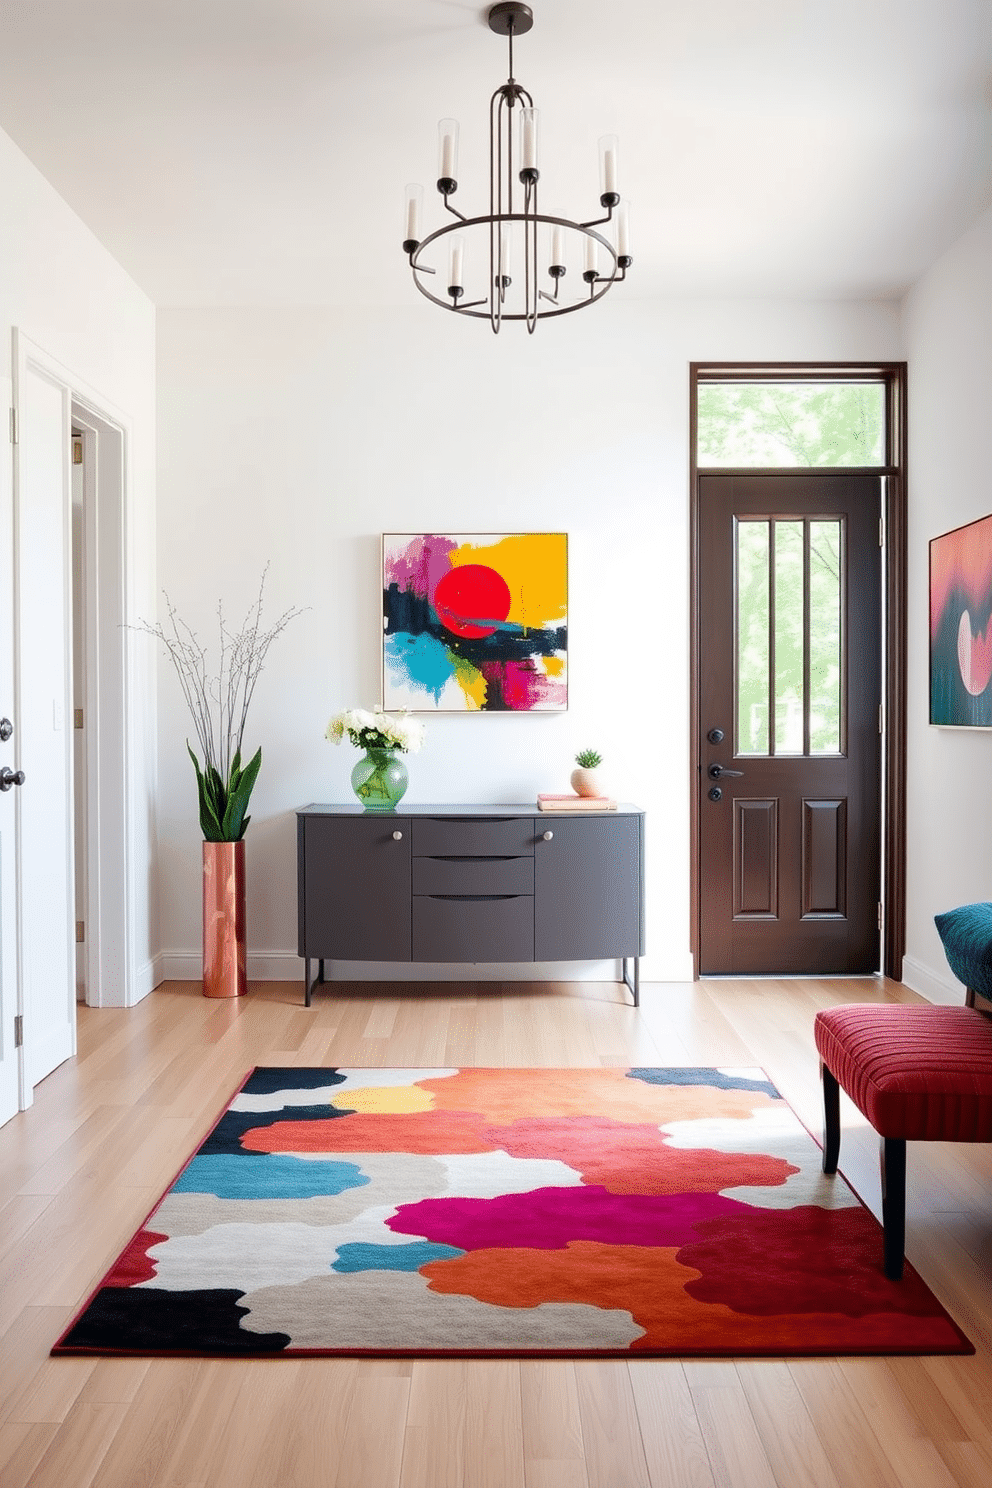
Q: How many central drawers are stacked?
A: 3